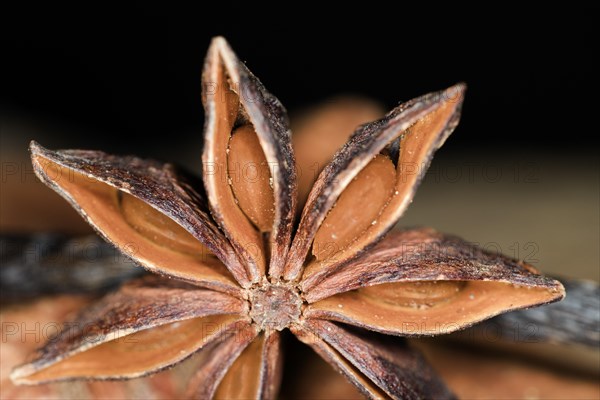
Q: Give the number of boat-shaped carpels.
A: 7